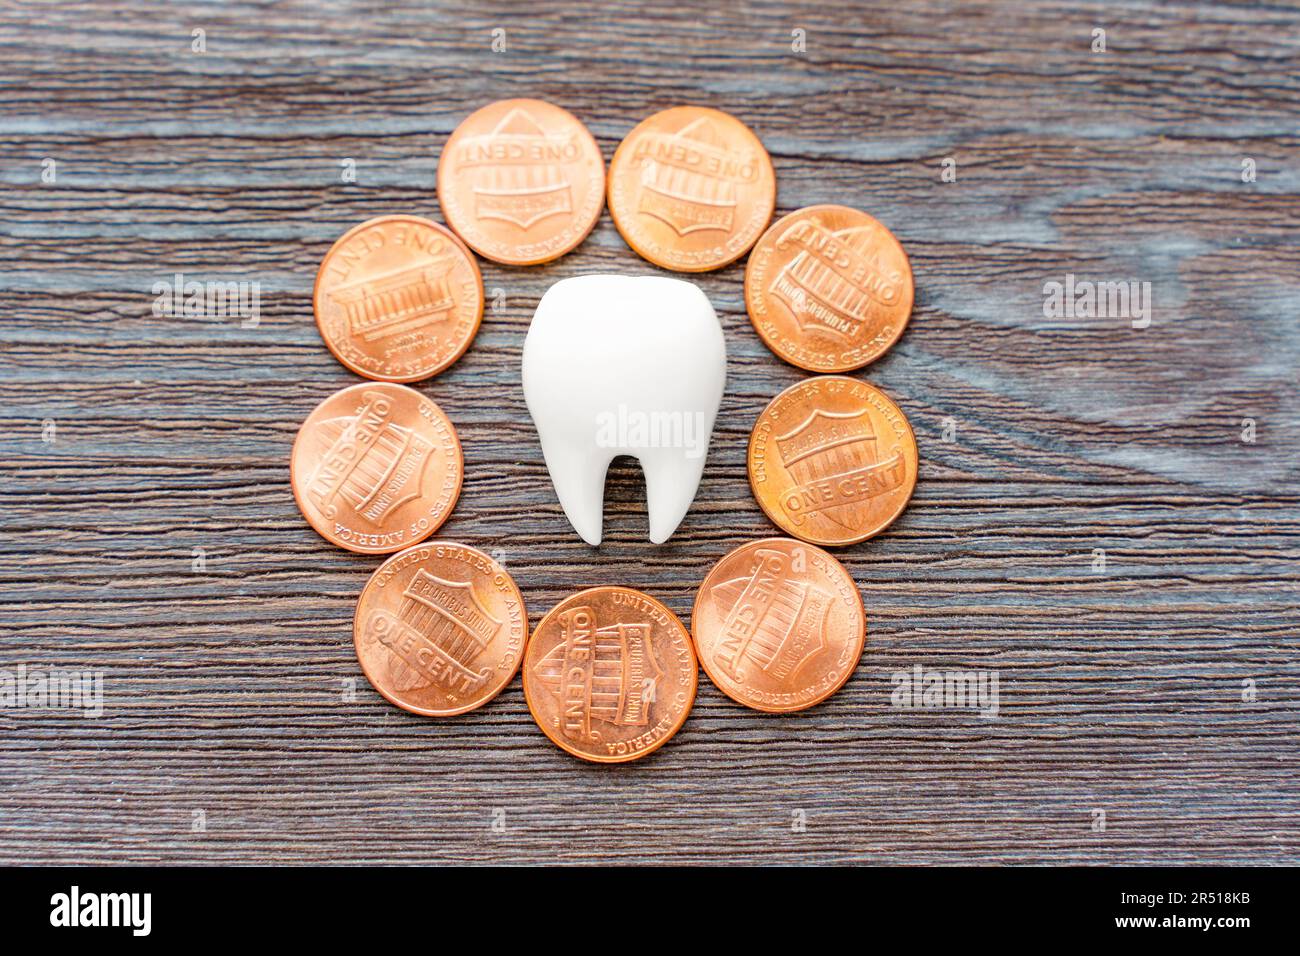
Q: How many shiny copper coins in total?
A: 9